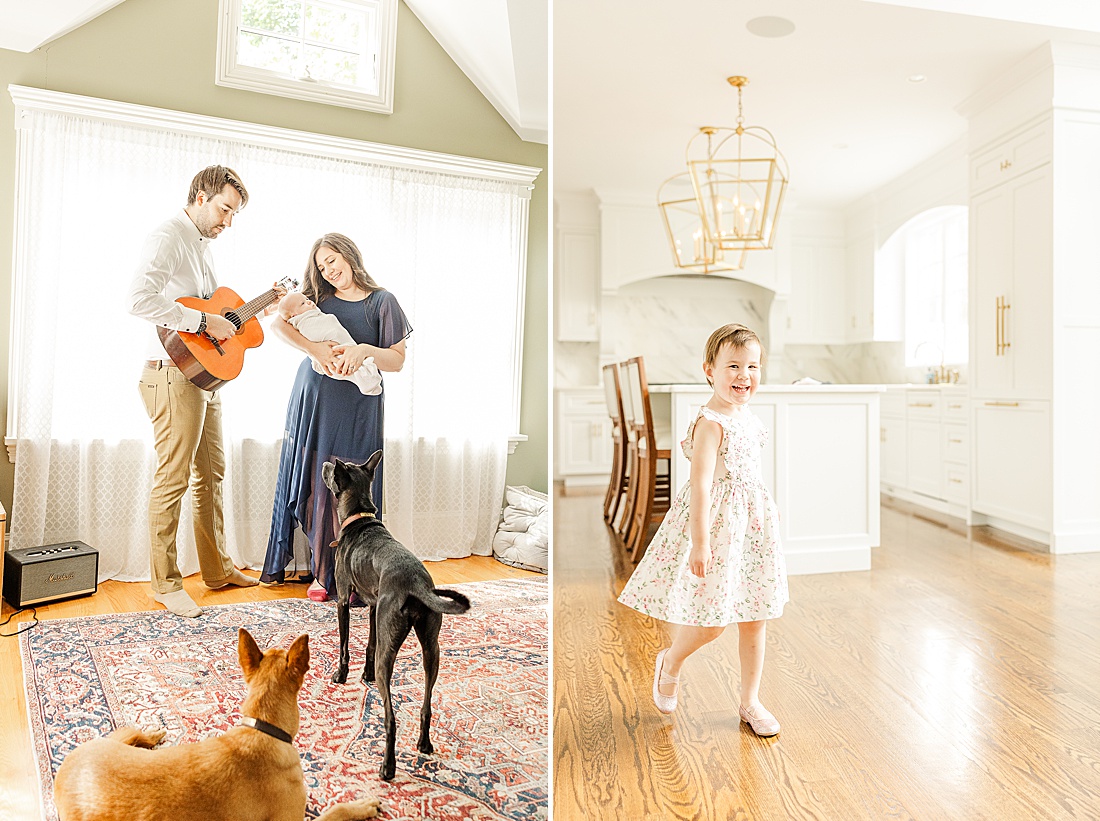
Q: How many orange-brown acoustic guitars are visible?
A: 1